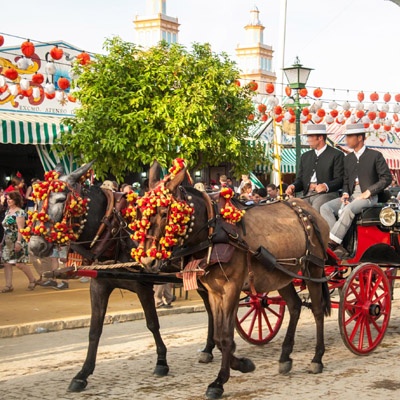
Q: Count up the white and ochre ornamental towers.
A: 2